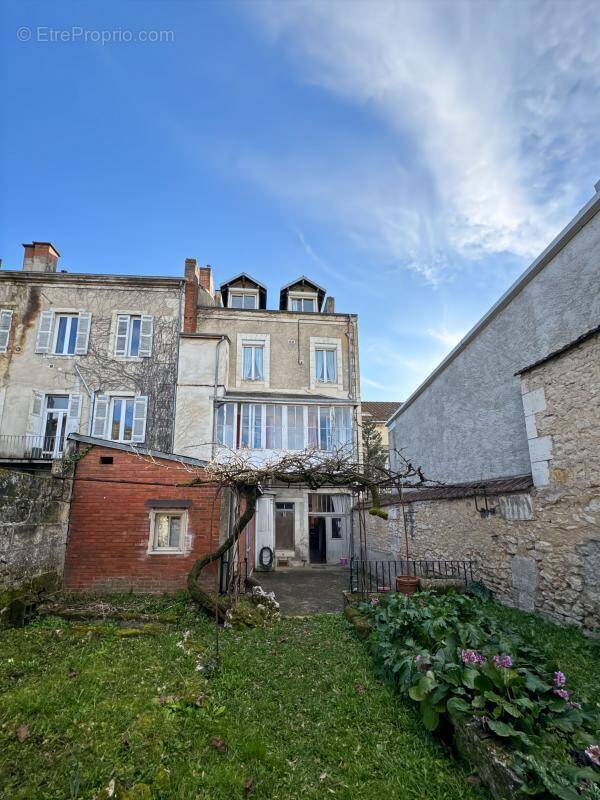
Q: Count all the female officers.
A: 0